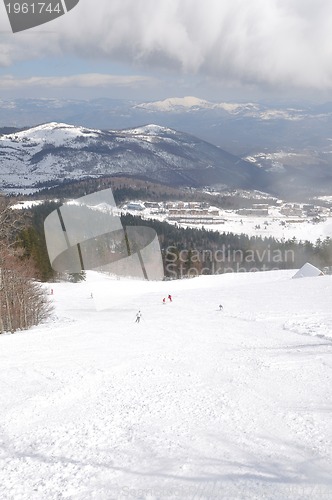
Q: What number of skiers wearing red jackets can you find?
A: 2